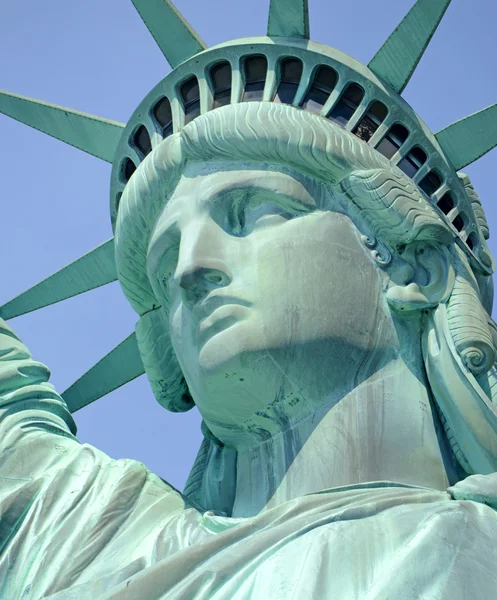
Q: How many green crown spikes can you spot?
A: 7